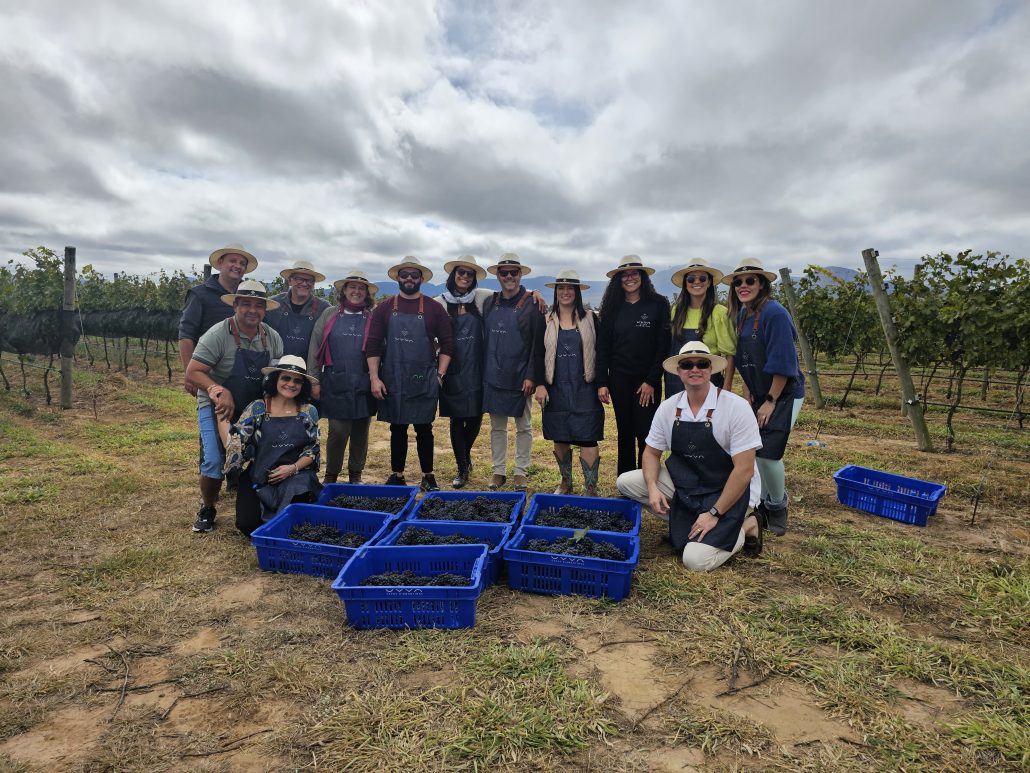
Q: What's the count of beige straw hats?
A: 13